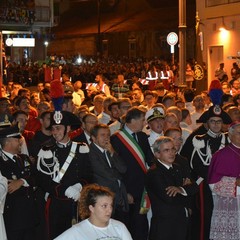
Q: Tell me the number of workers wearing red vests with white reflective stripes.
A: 2